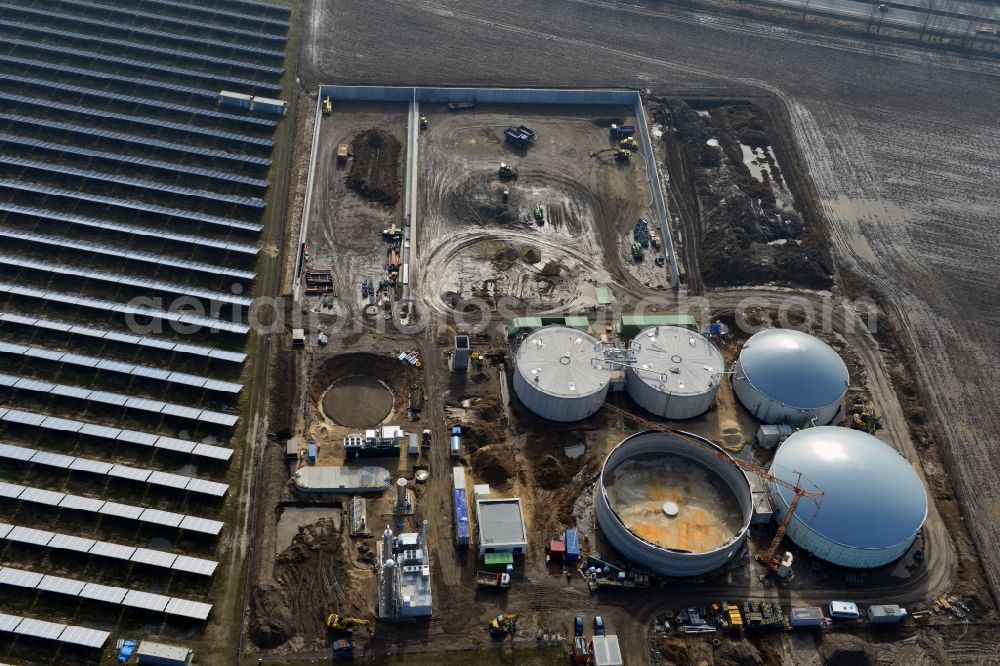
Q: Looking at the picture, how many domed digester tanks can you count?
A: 2